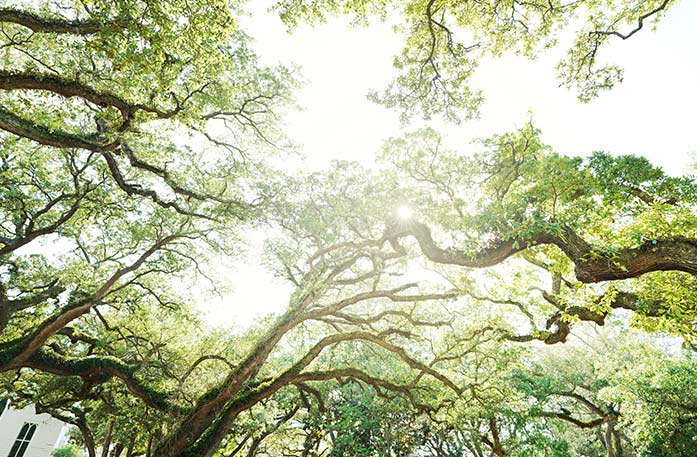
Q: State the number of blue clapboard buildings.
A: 0